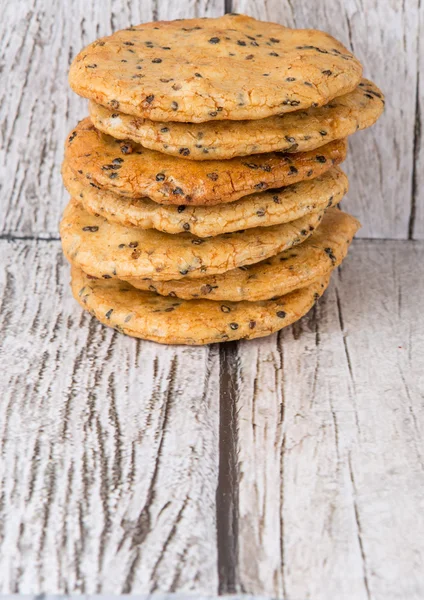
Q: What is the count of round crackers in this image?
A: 7